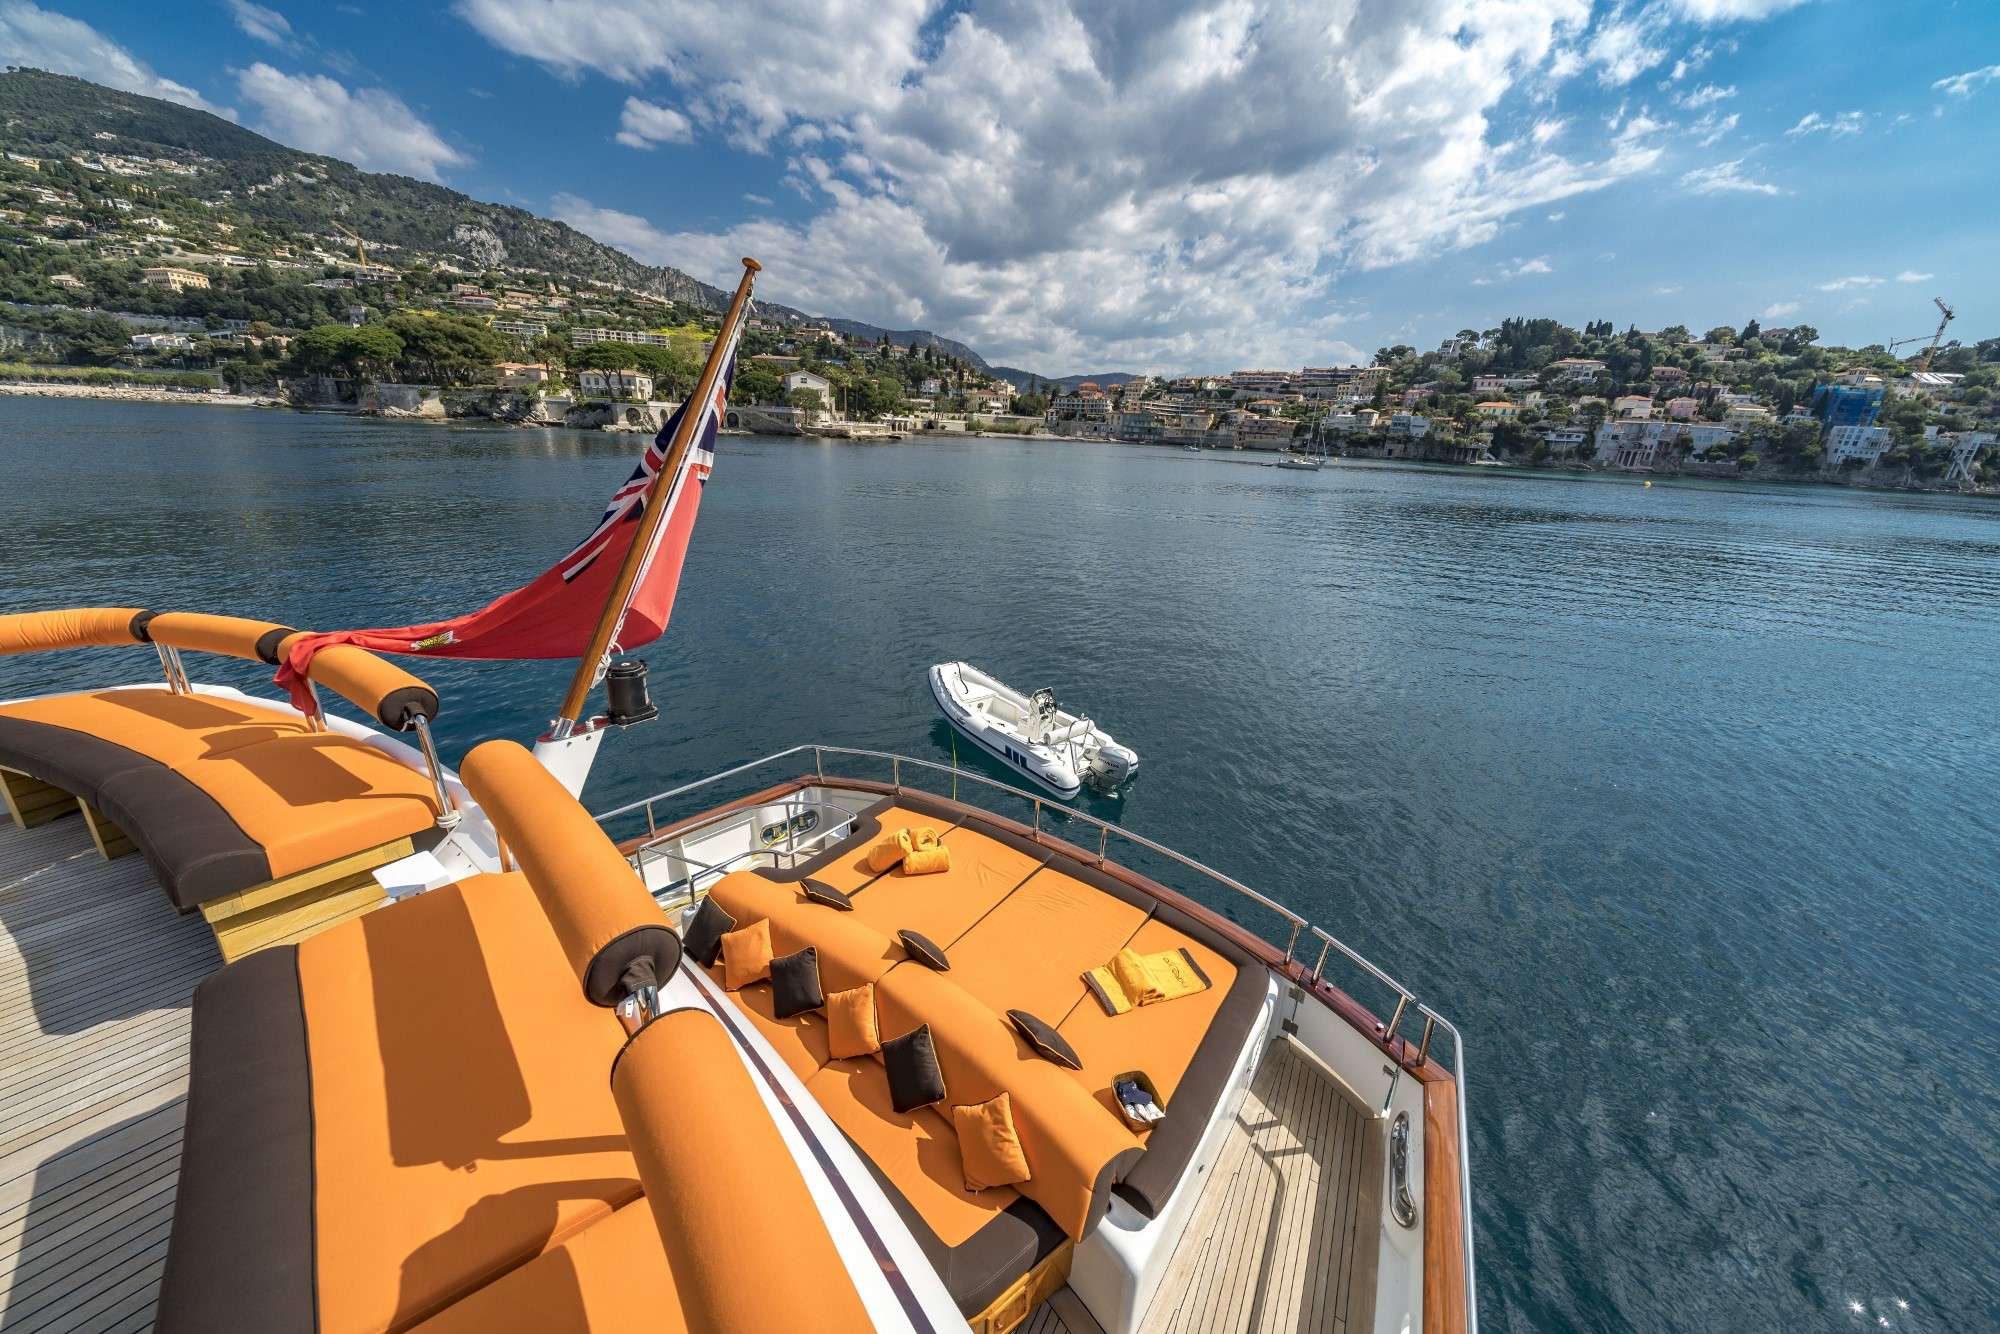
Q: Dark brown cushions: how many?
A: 6